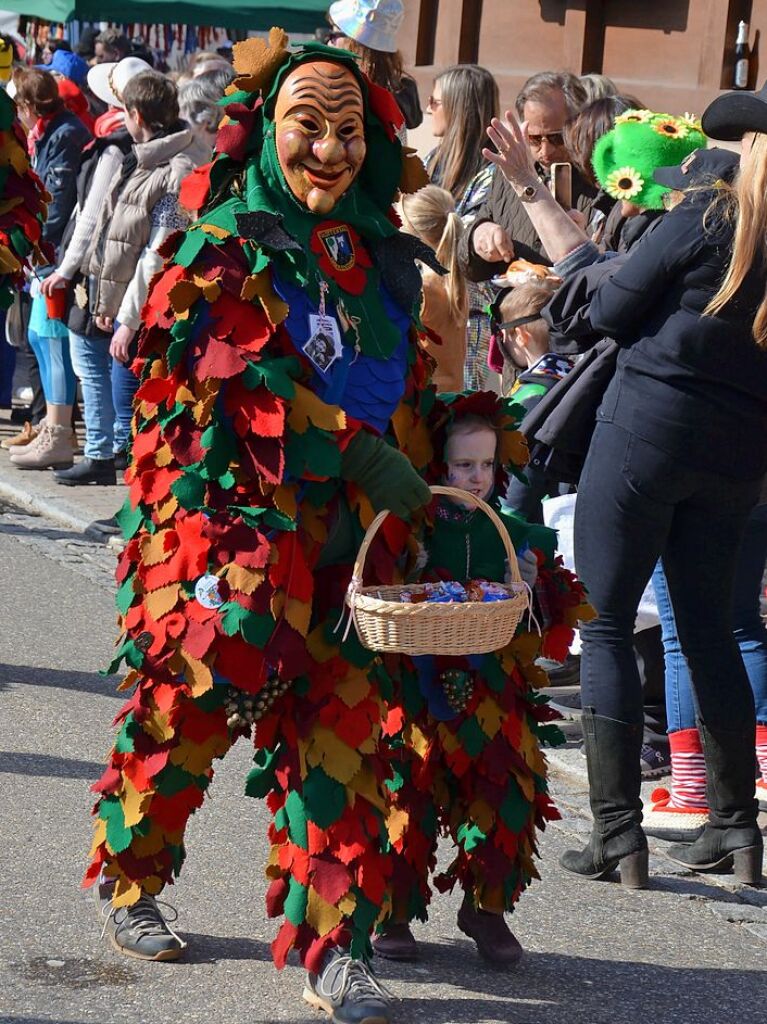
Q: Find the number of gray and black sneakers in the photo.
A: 2